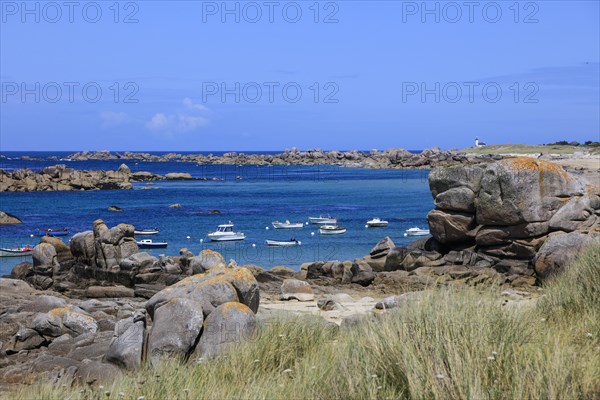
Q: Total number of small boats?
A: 11